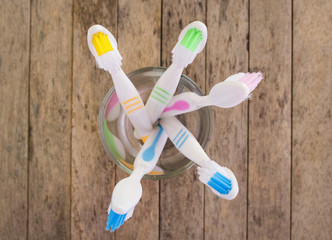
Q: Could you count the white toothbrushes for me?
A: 5